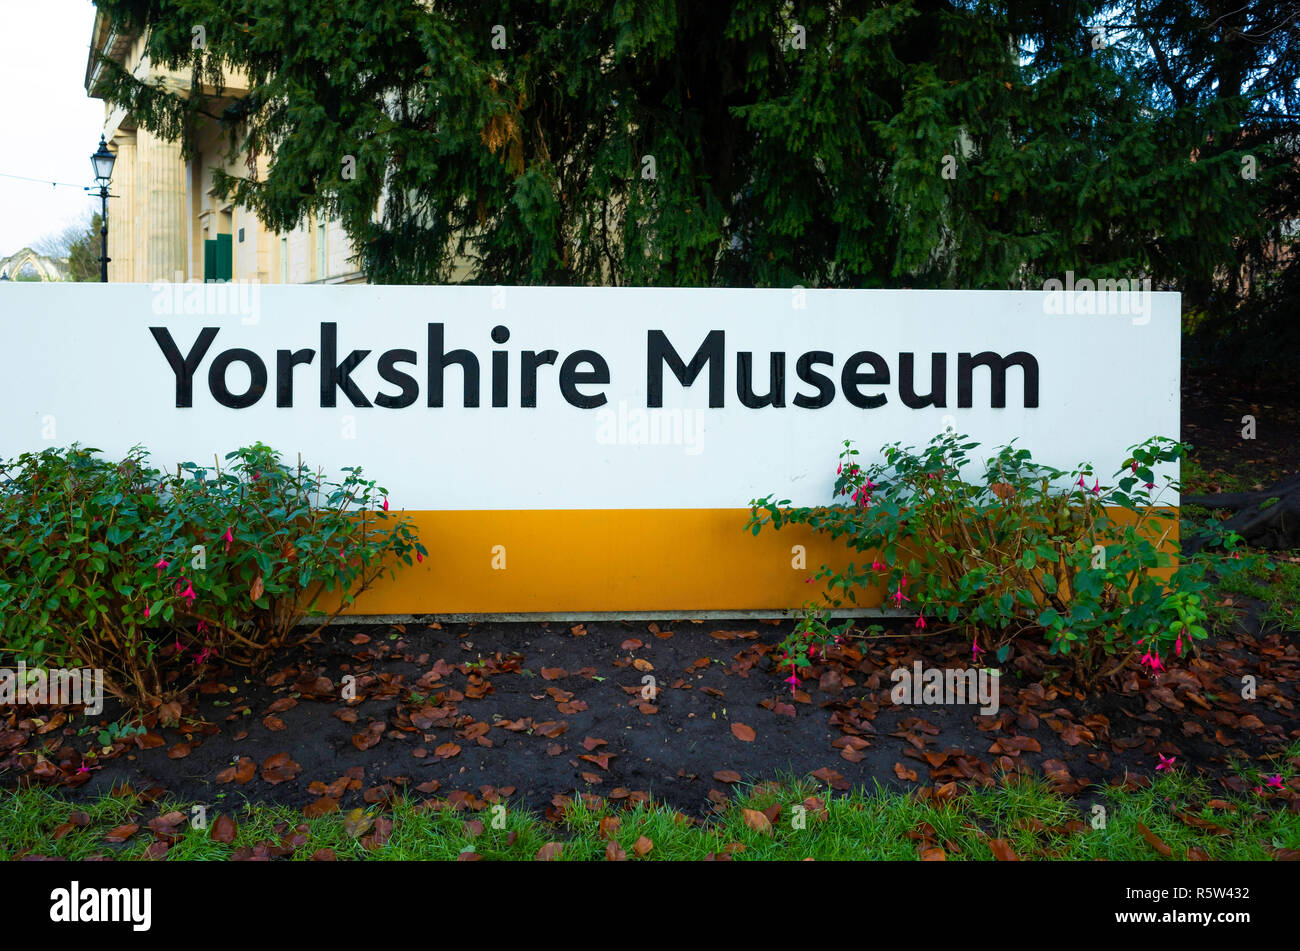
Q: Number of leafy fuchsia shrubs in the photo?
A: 2